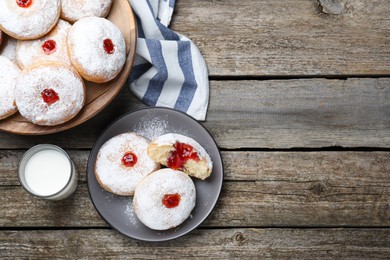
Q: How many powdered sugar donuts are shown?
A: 9